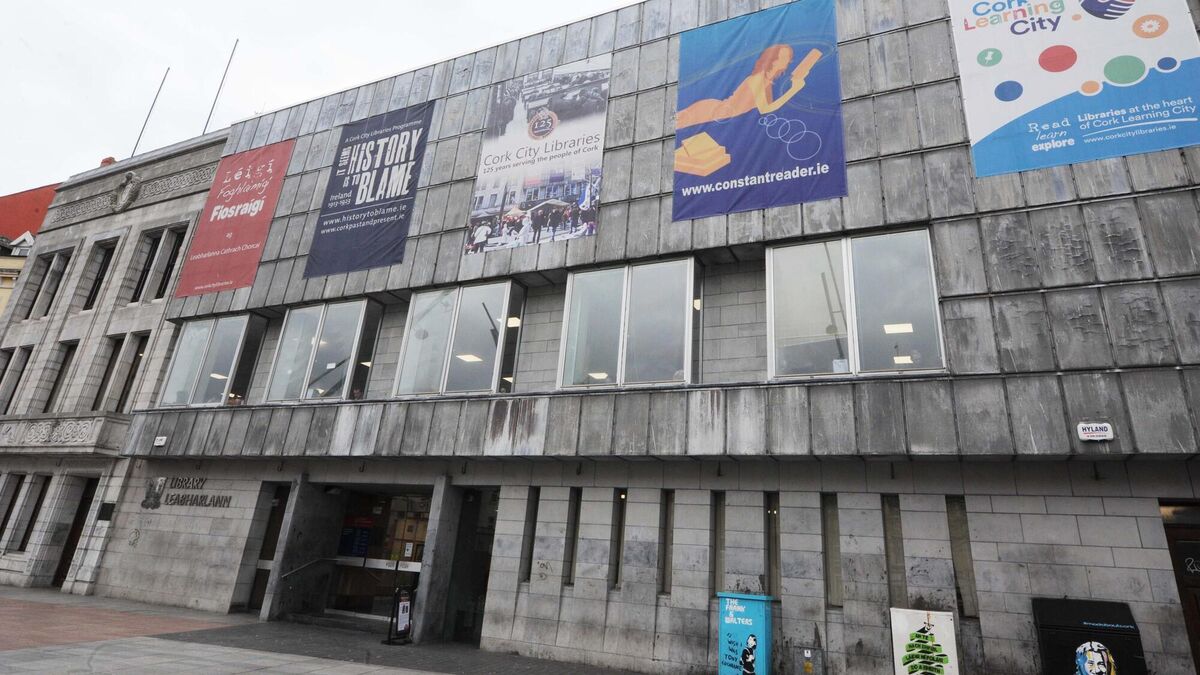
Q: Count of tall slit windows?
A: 9